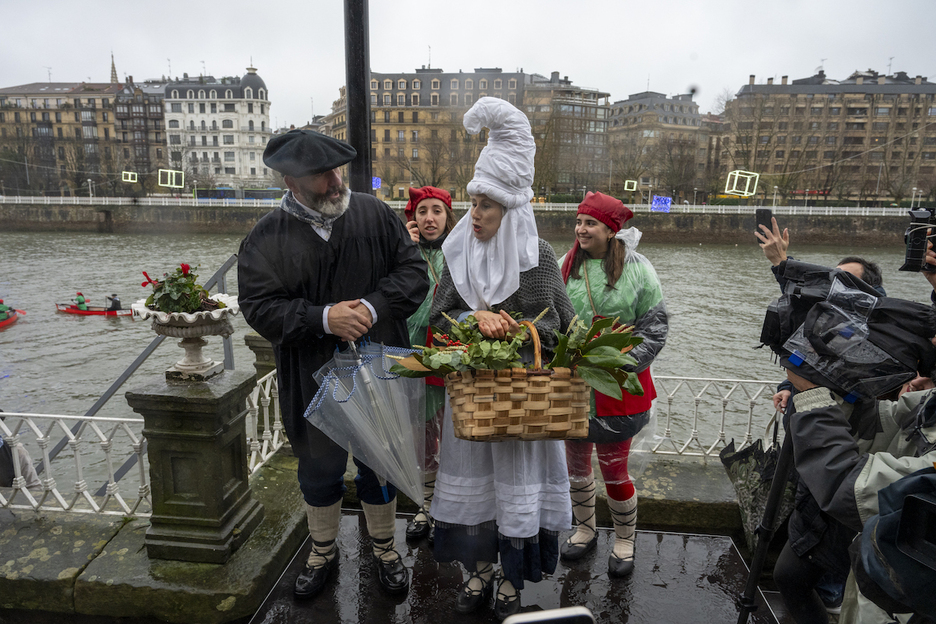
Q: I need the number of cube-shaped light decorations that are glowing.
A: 6